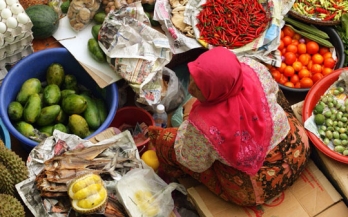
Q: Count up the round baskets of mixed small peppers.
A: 1